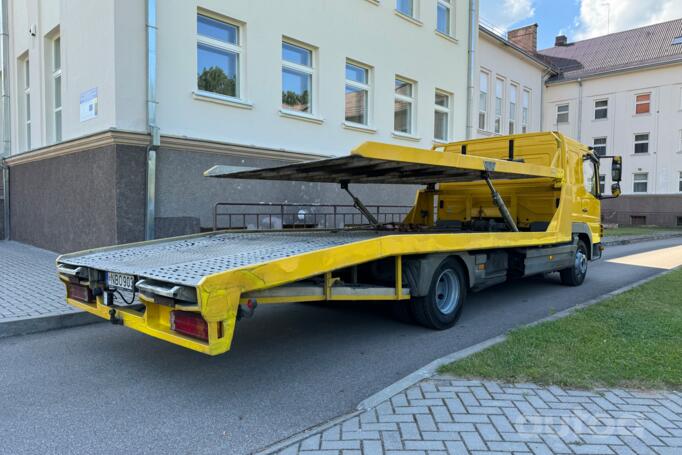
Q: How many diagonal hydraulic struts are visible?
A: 2